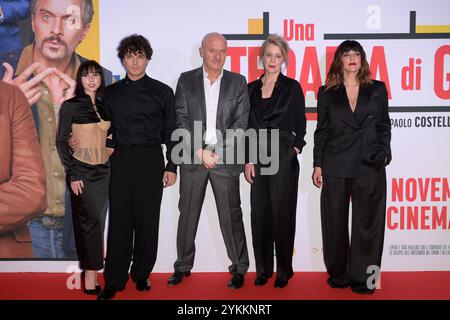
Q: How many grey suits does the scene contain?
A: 1